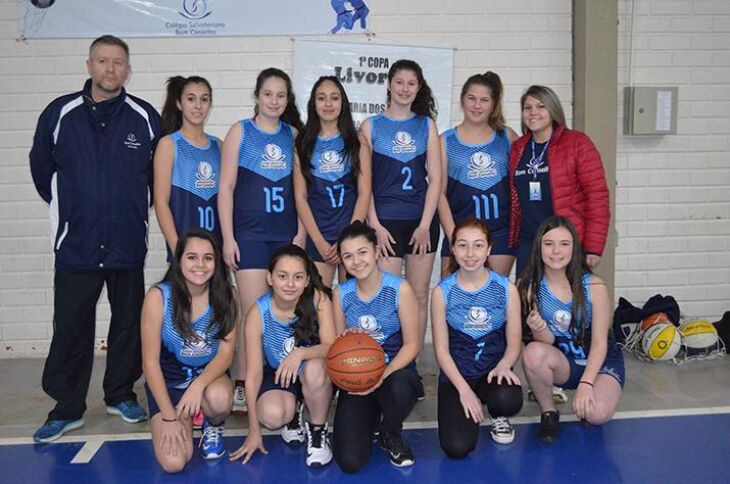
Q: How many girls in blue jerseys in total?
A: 10